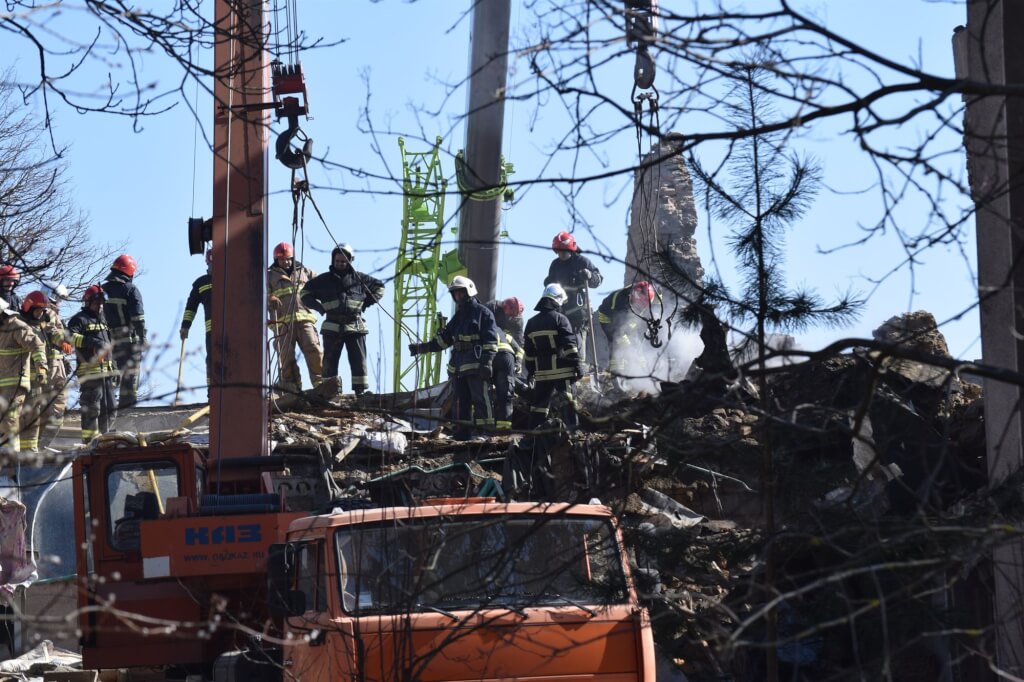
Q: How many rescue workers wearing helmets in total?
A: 14